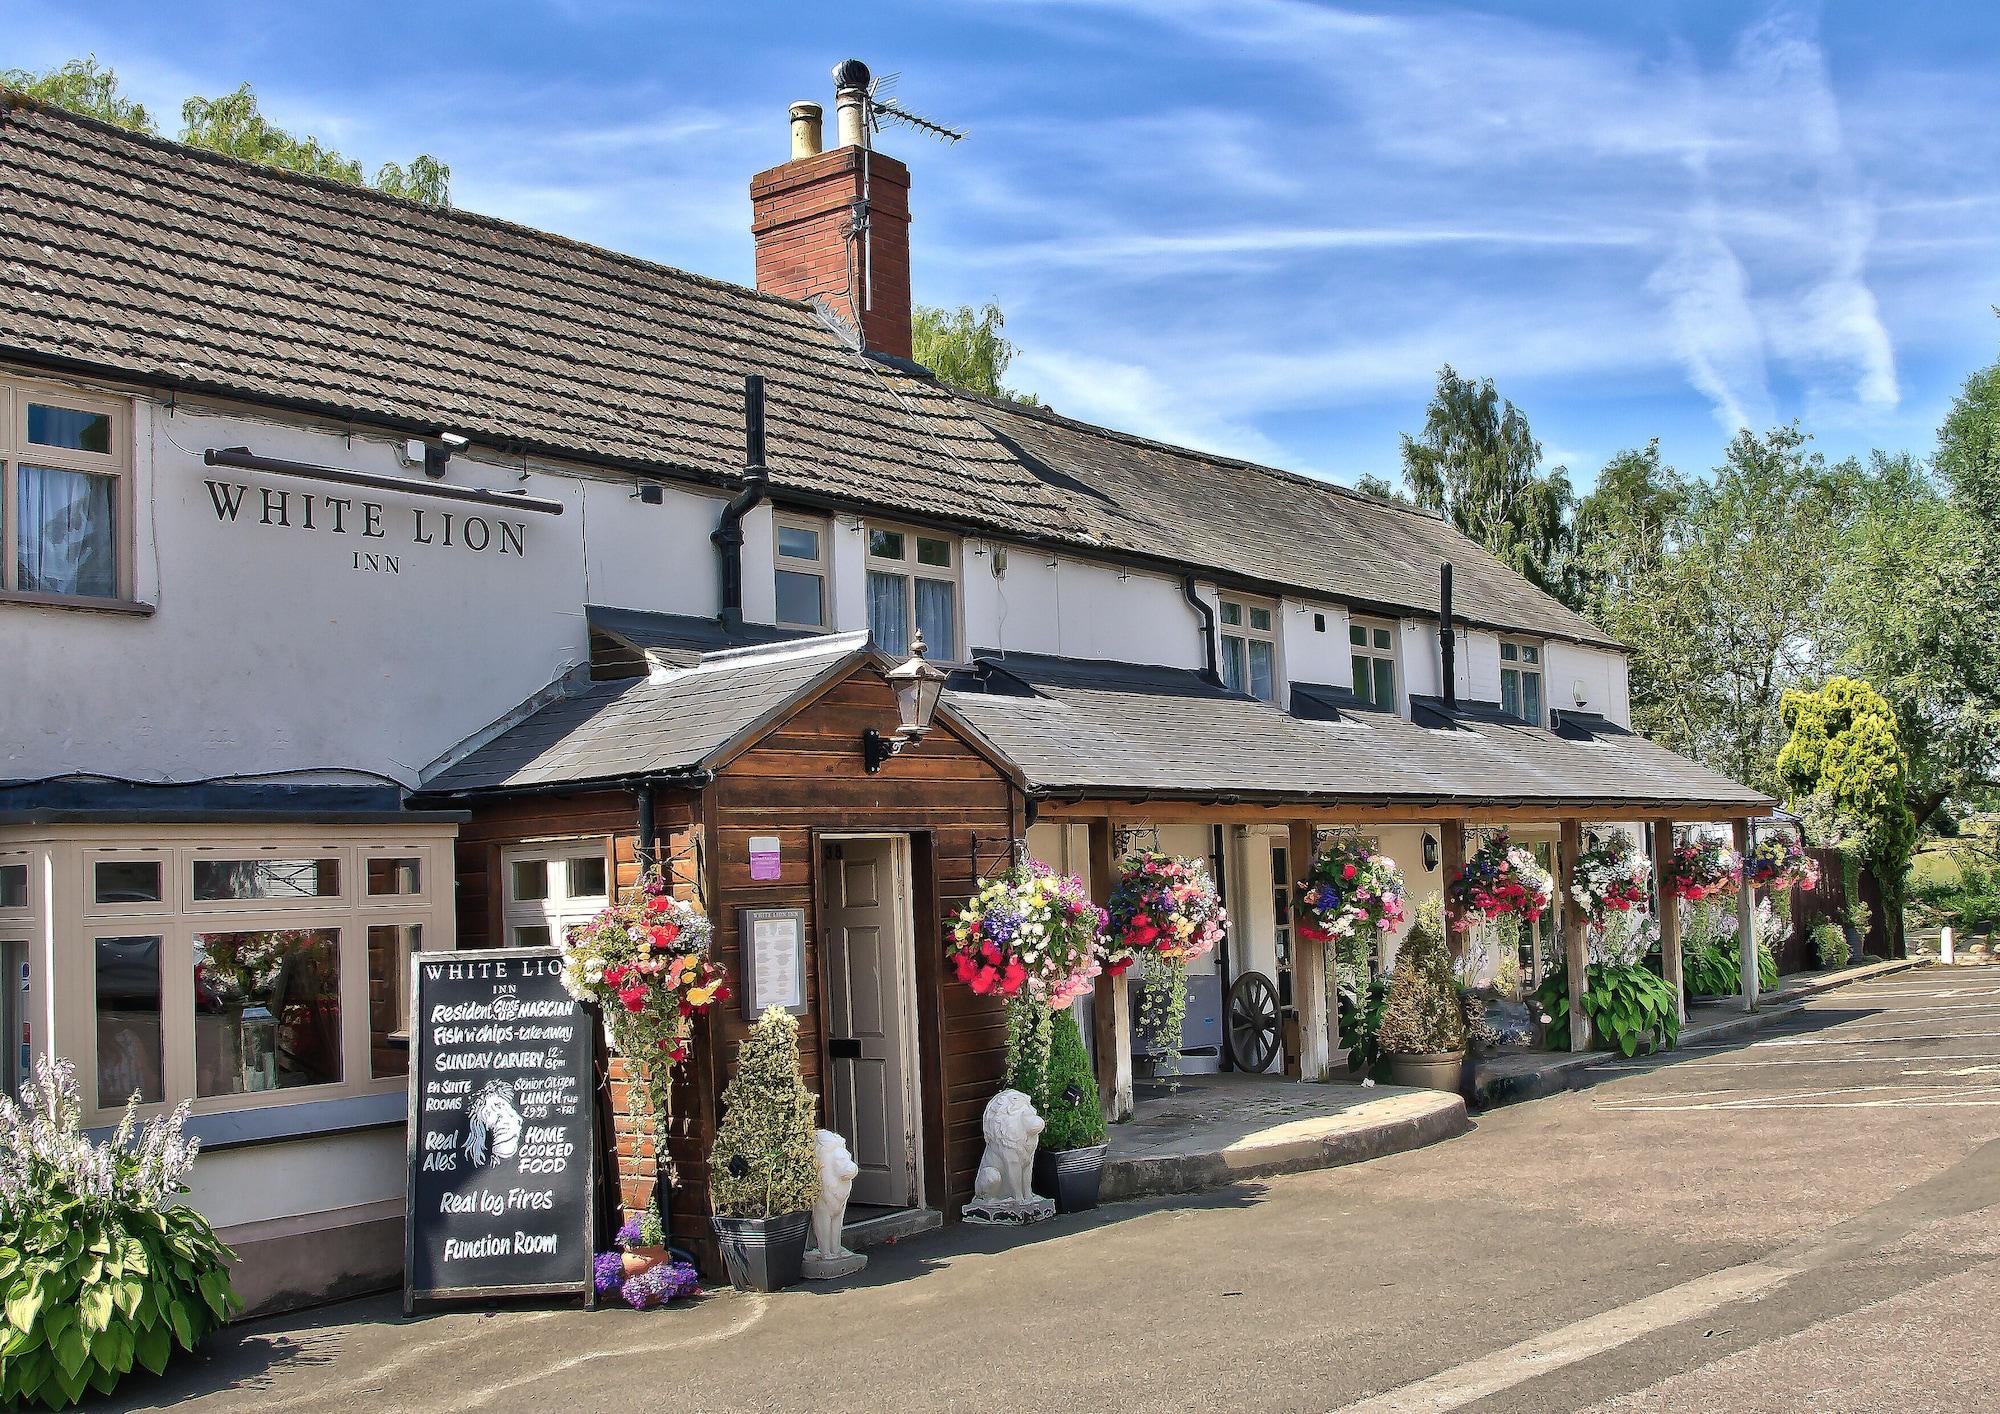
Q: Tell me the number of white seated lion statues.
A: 2